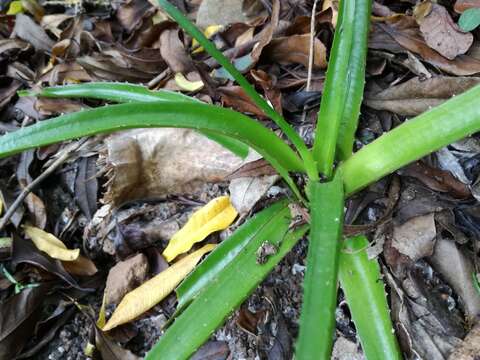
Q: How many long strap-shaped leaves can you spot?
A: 8